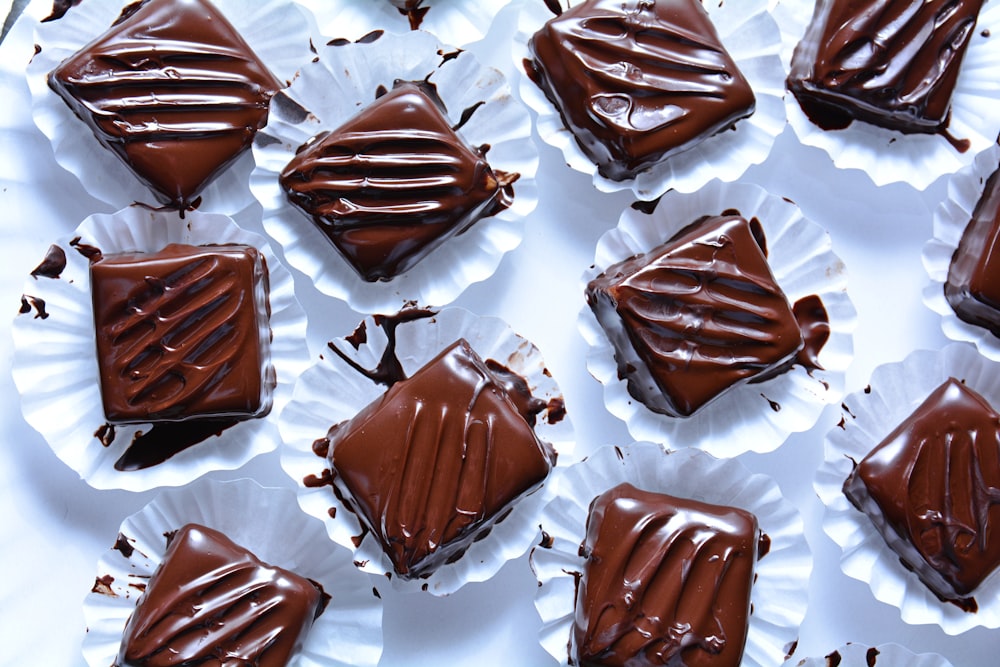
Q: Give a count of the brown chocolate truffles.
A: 11